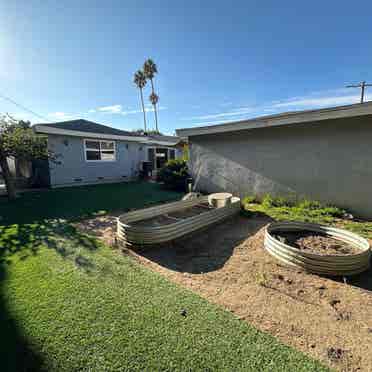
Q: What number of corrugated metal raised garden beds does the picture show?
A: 2